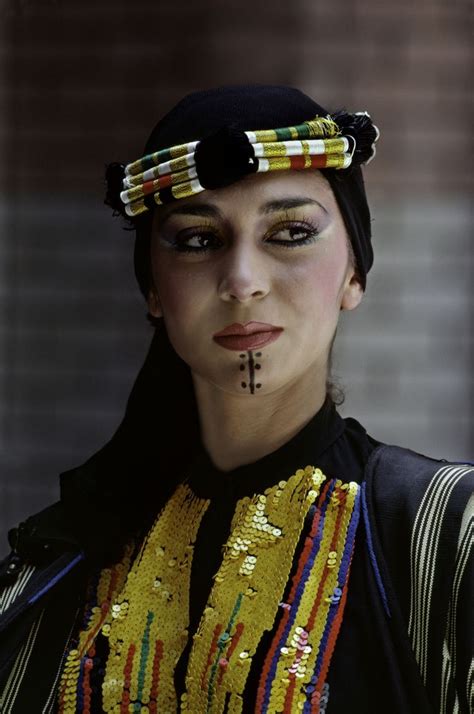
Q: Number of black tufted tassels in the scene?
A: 3